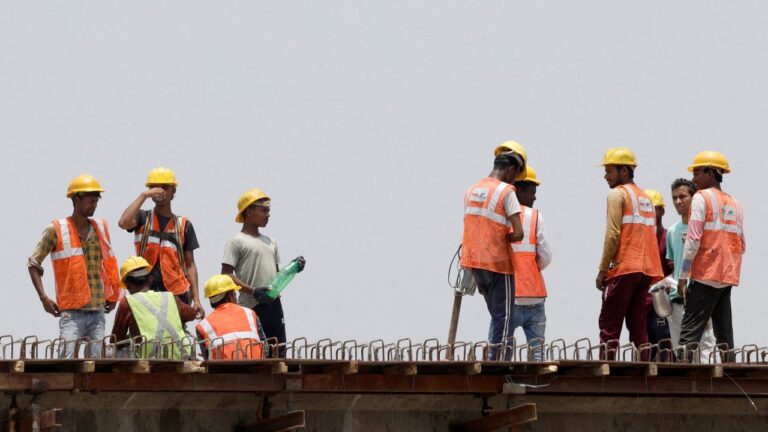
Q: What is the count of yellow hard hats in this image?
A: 10